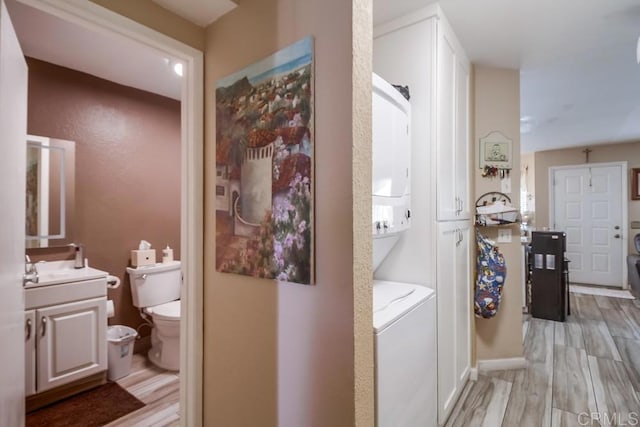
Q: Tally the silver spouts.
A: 1